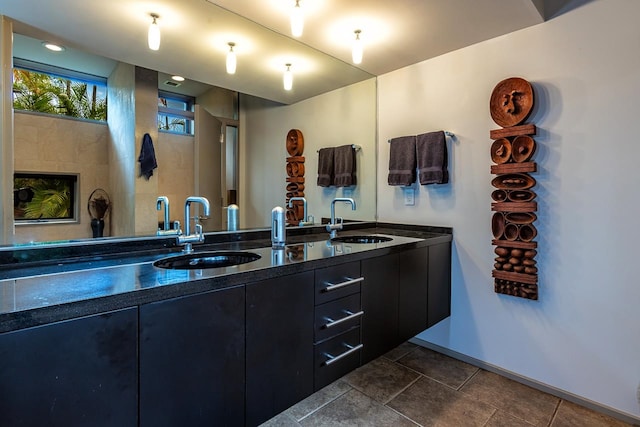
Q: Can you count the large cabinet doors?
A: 6